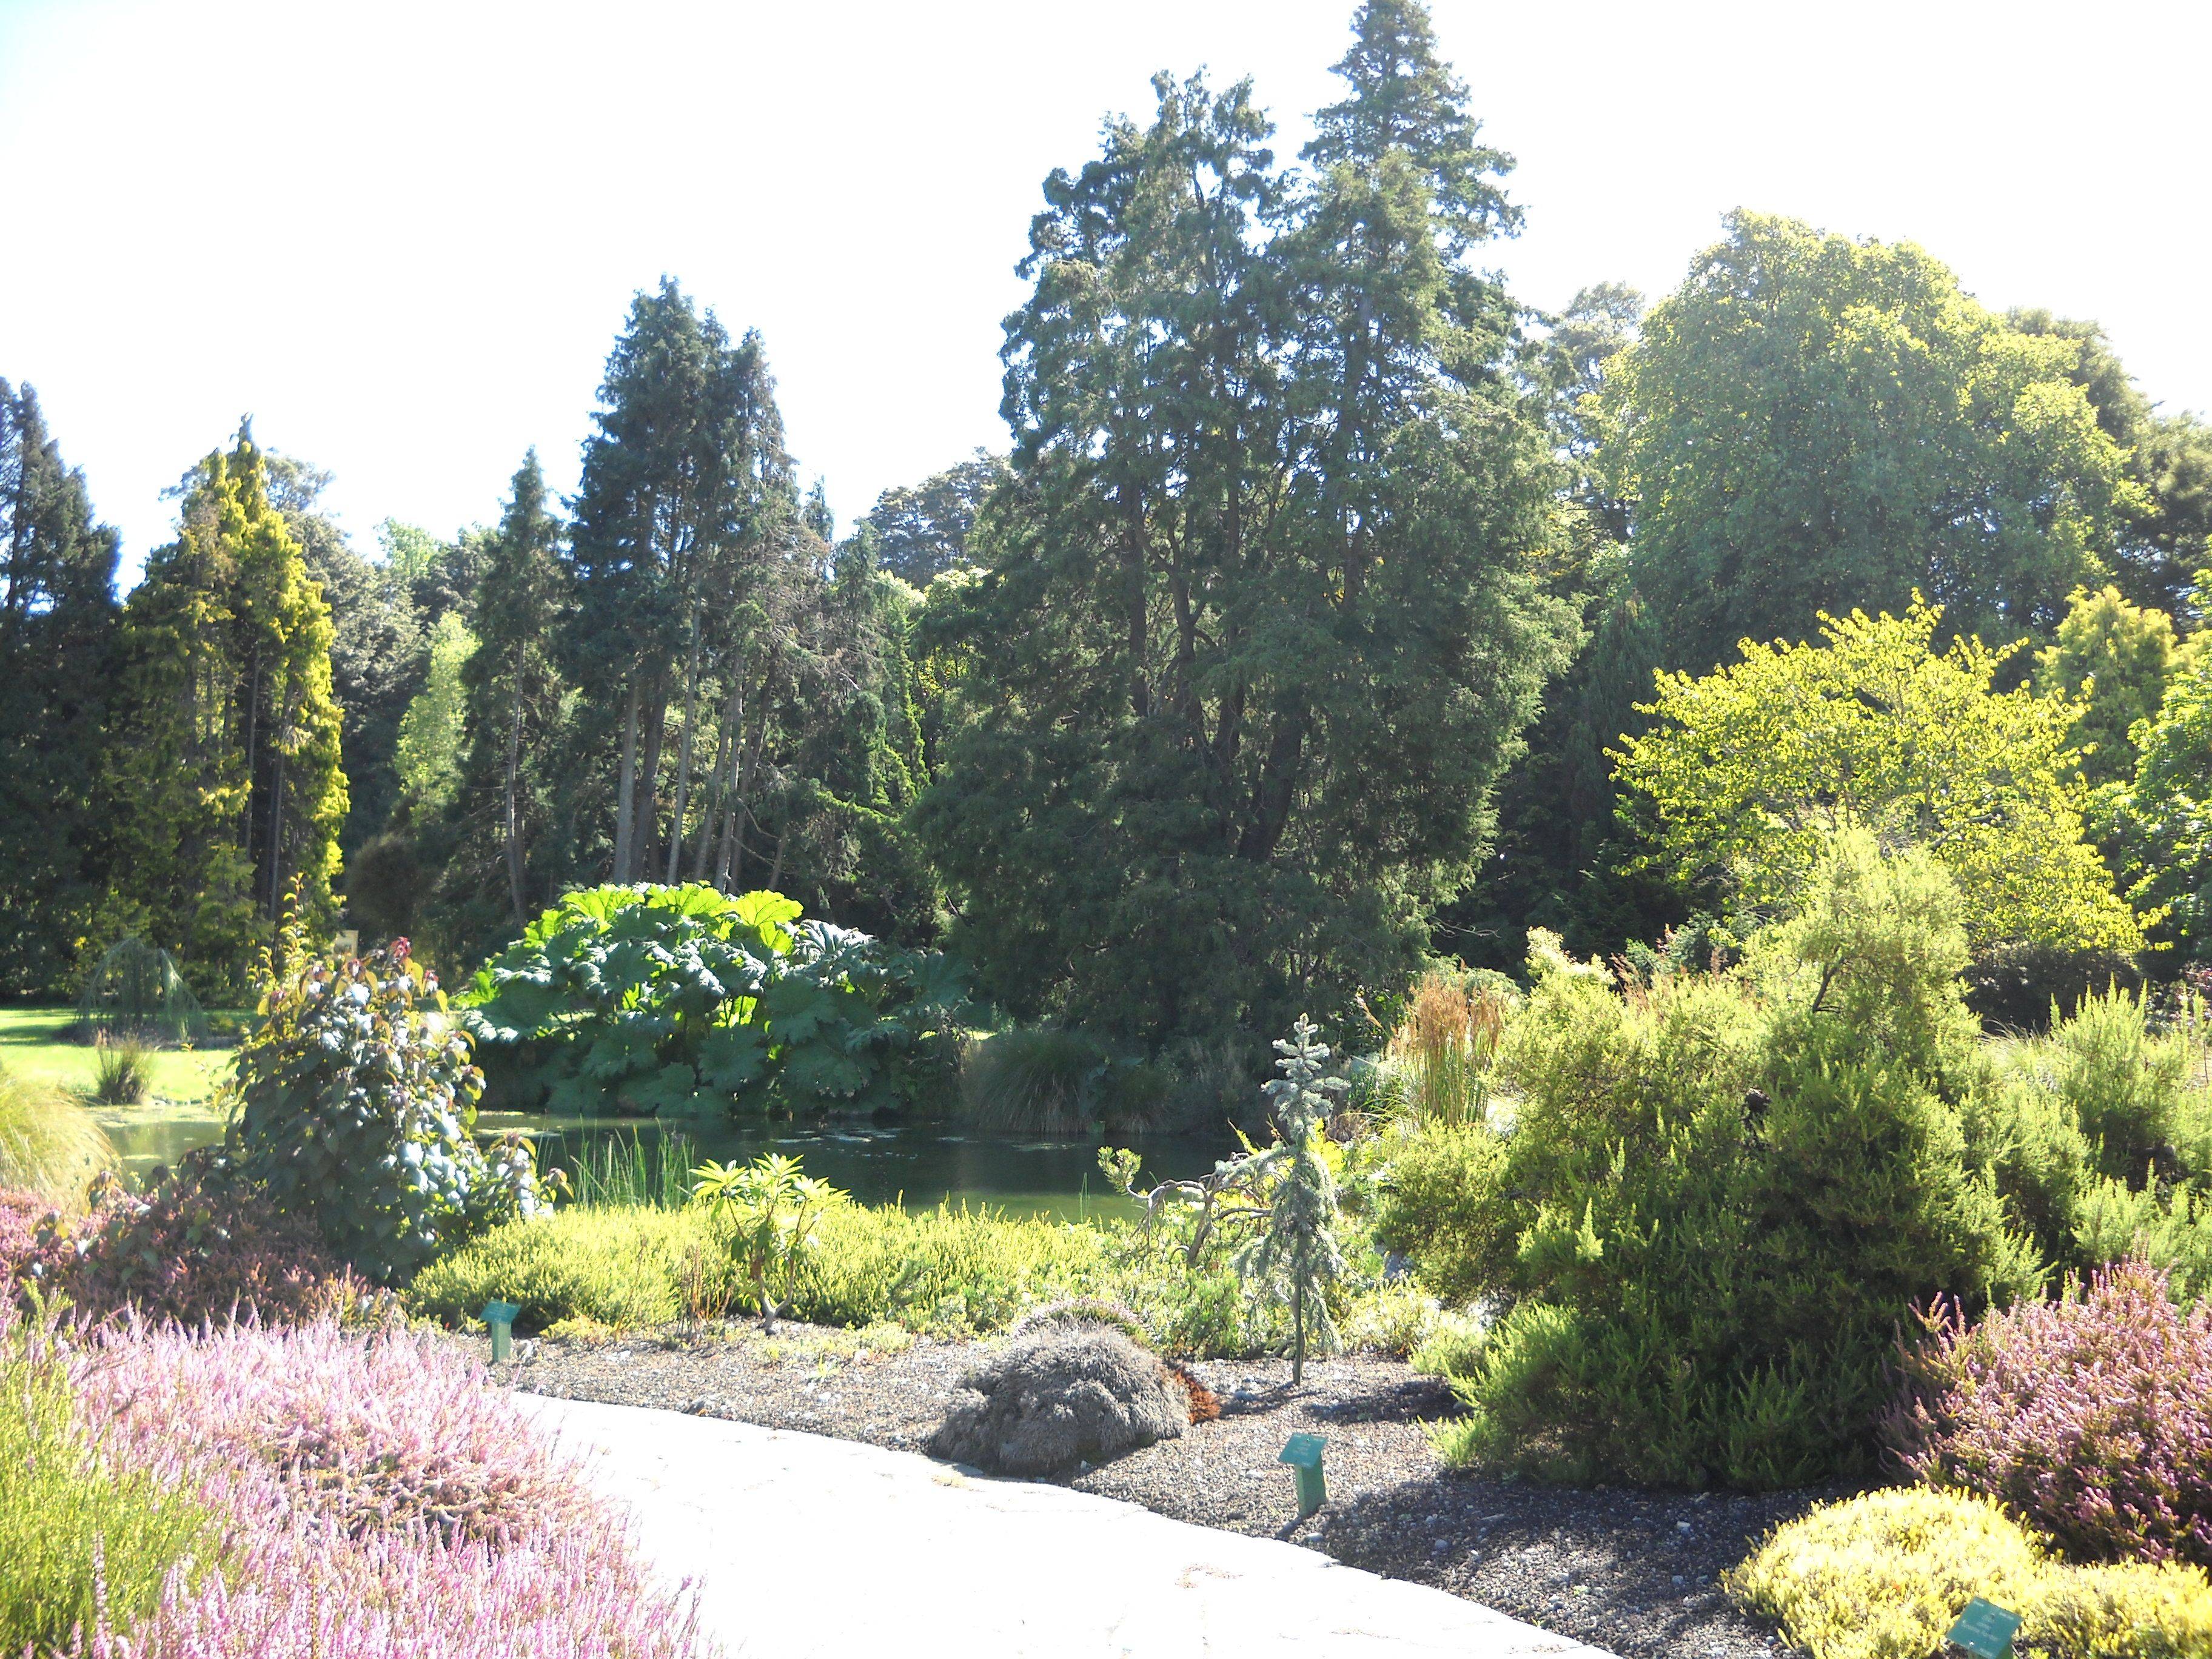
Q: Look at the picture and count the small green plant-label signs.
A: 3